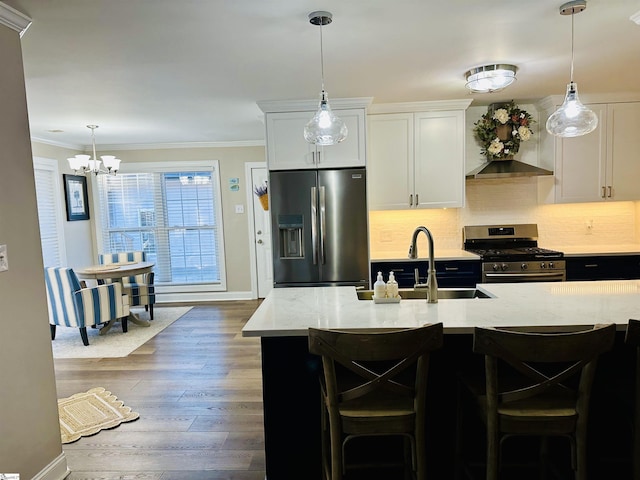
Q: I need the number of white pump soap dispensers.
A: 2